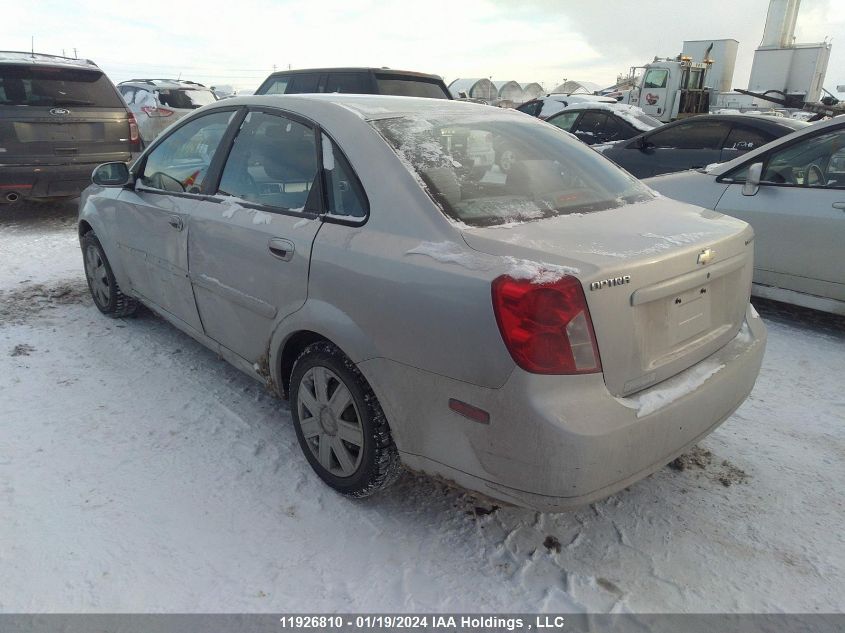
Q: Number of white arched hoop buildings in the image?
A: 4